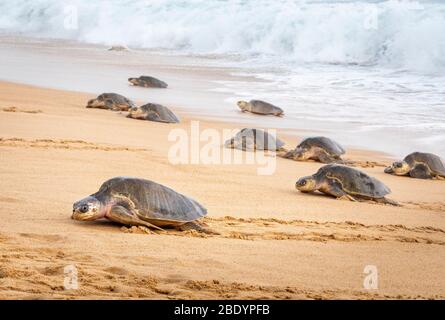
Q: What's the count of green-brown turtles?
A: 9